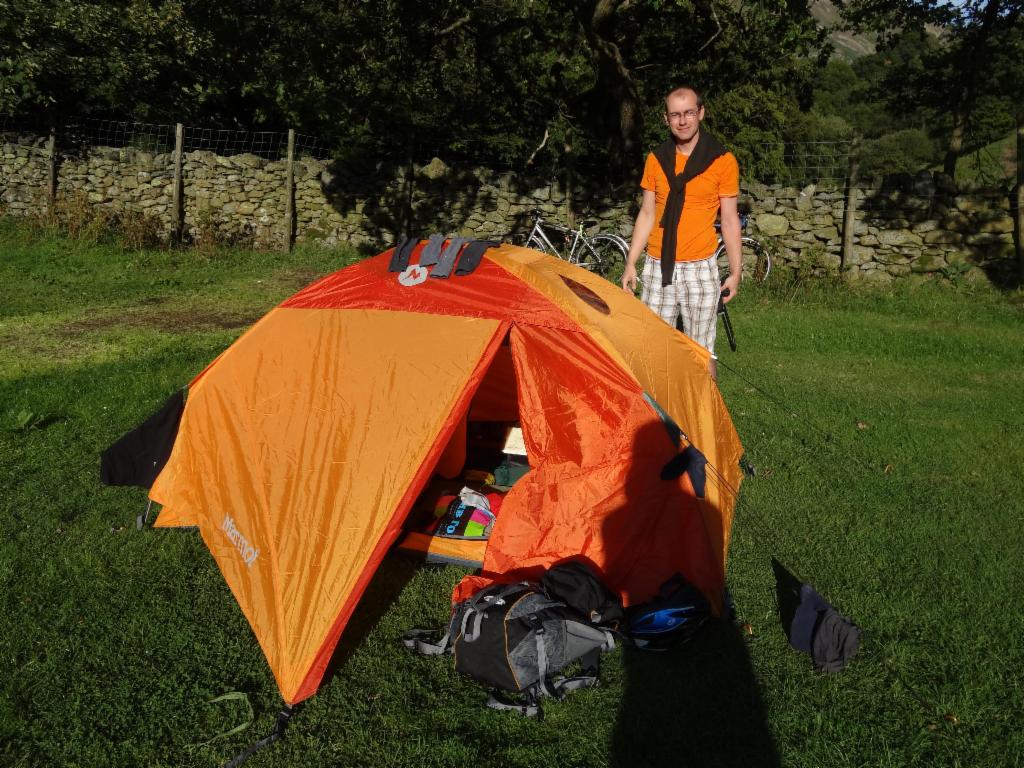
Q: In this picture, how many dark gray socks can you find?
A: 2